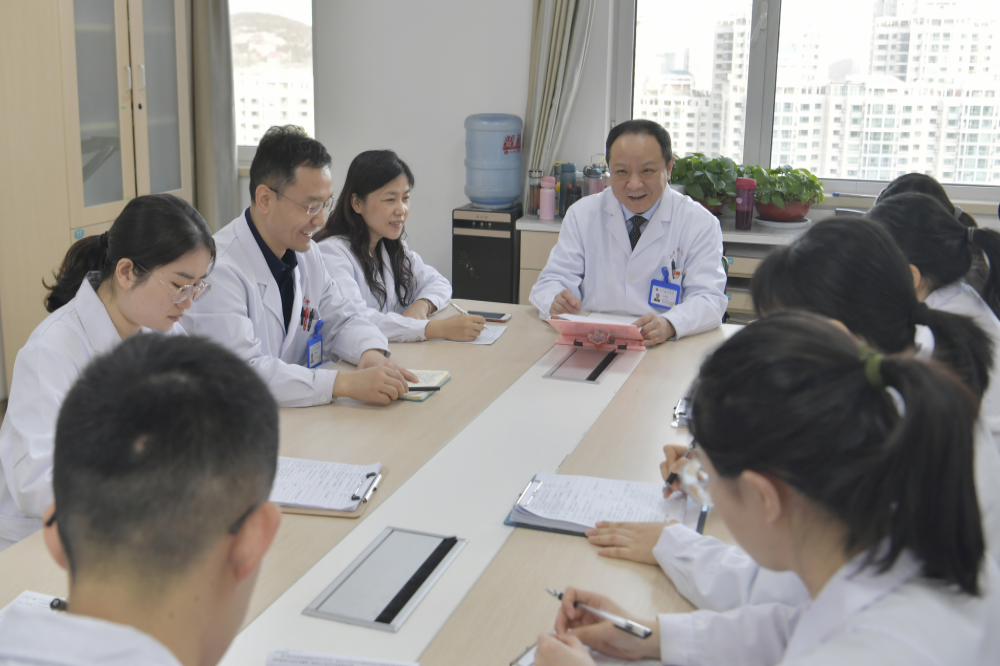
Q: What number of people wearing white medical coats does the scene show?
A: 9